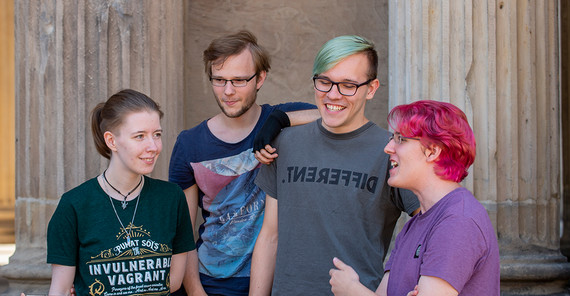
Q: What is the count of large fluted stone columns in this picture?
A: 2